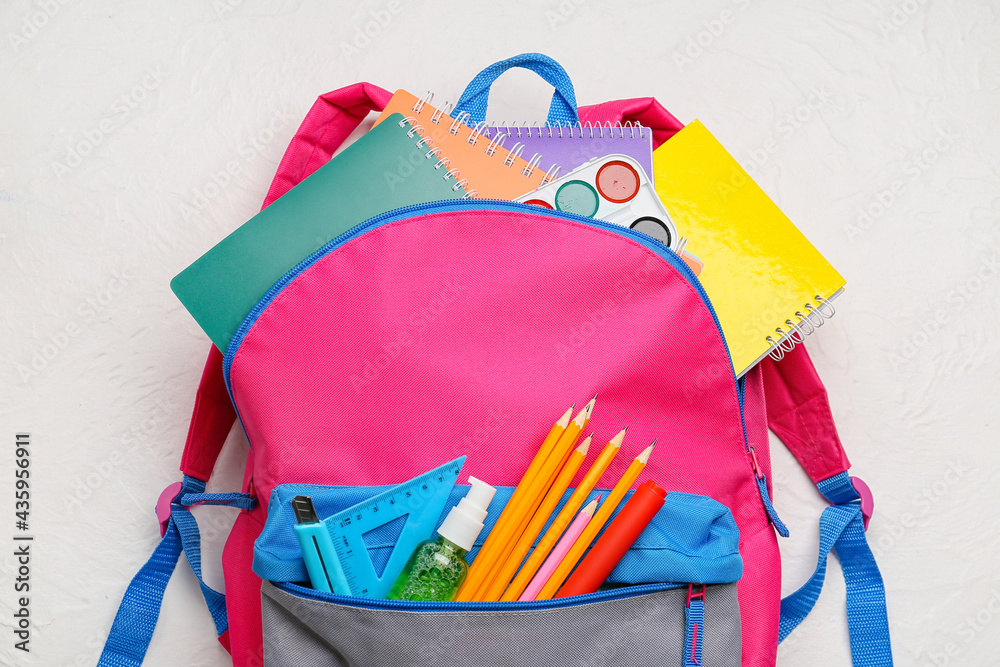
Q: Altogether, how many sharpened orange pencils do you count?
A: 6